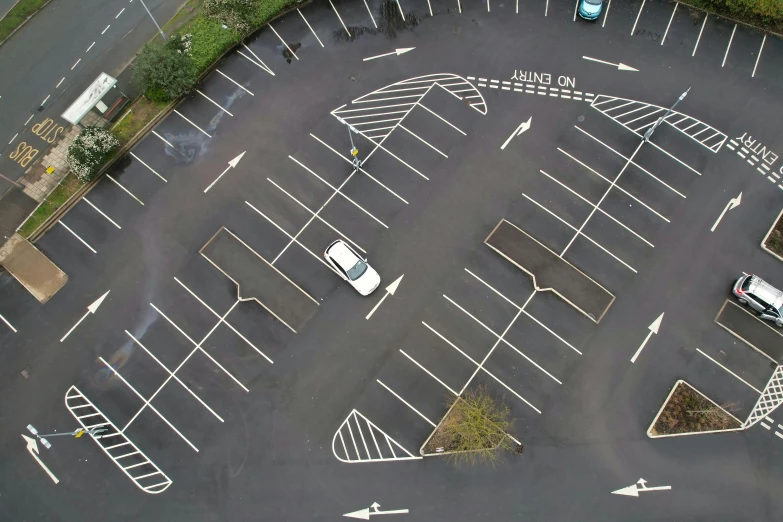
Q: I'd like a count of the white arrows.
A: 11